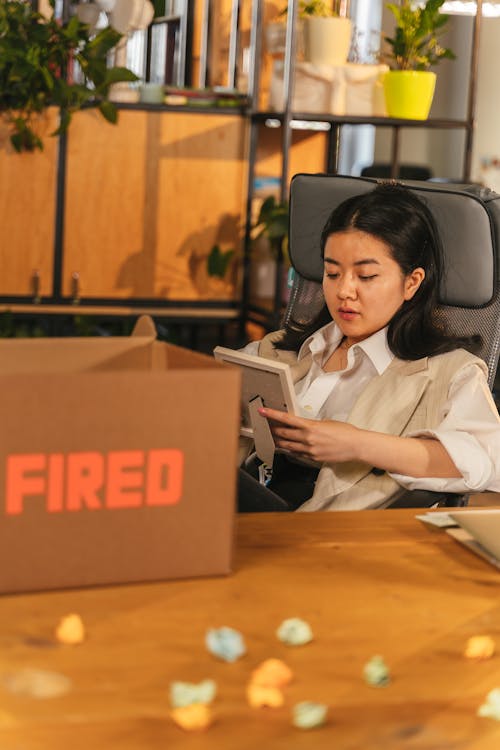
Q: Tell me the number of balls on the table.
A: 11